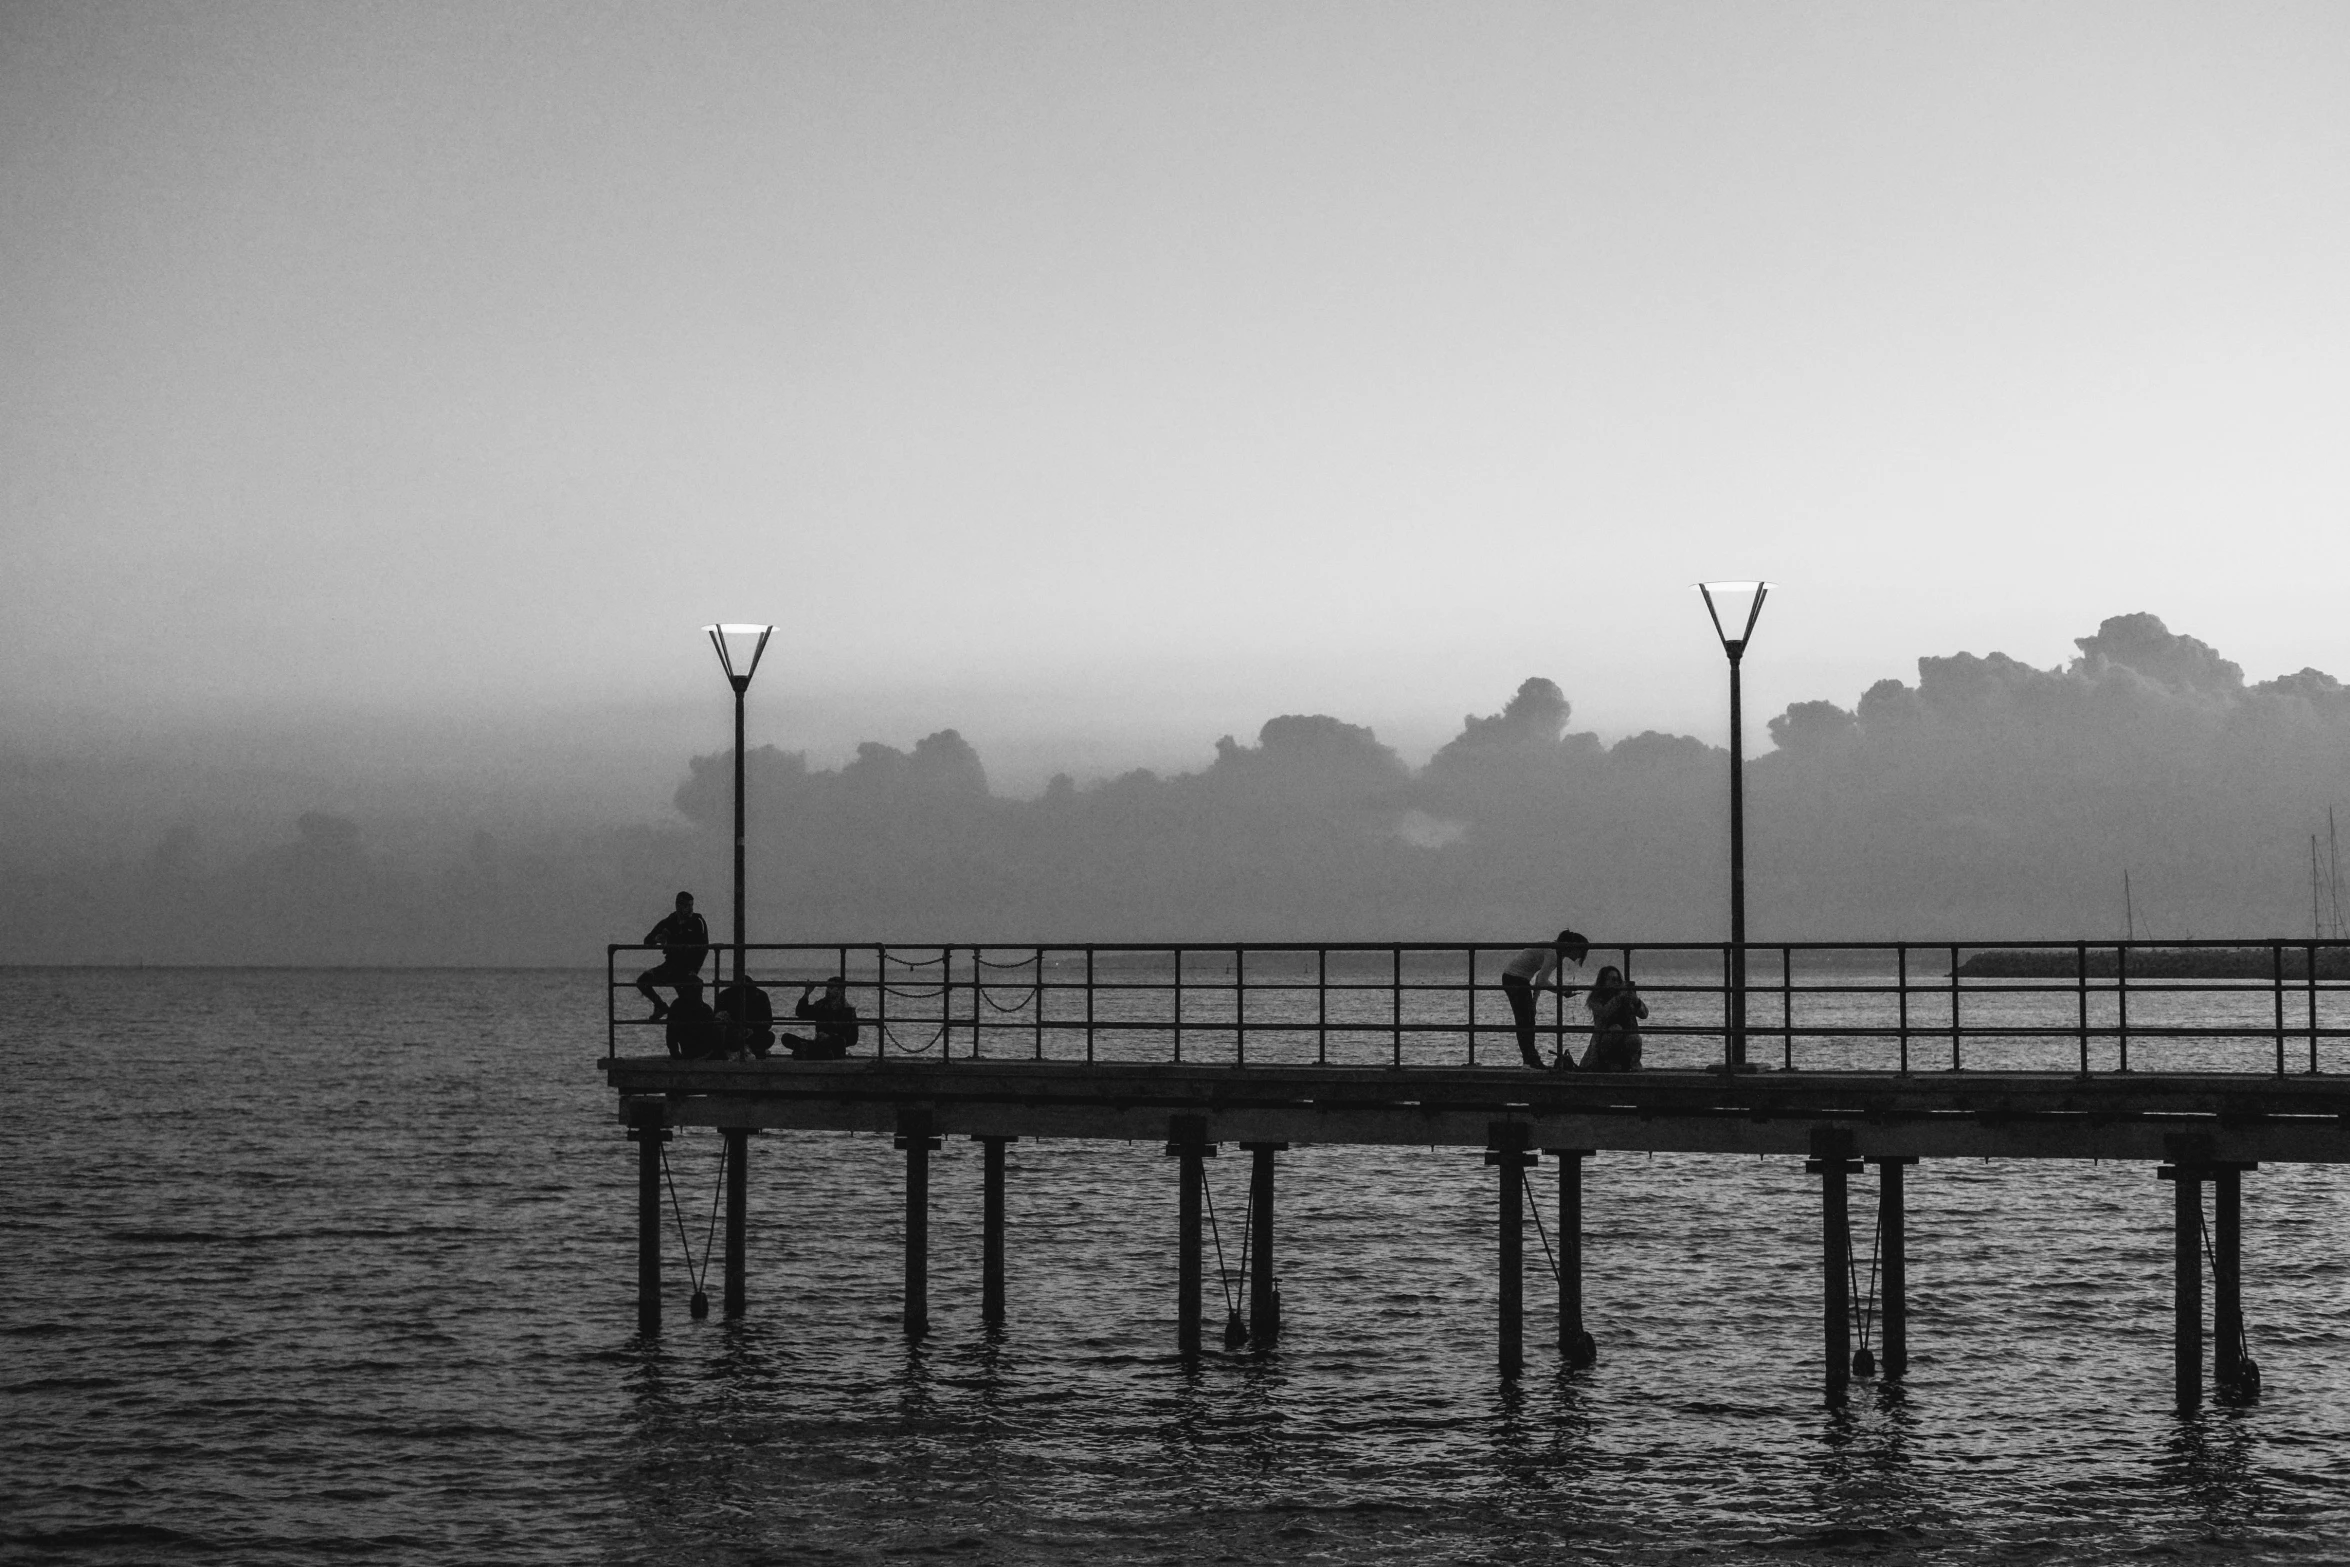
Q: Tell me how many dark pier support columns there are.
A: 12